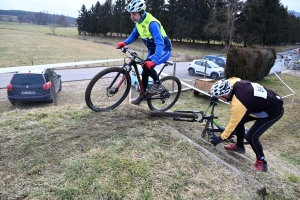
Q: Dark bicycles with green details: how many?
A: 1